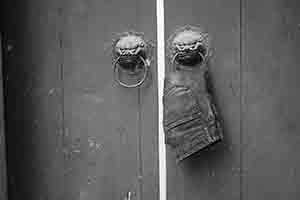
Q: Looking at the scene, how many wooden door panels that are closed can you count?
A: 2